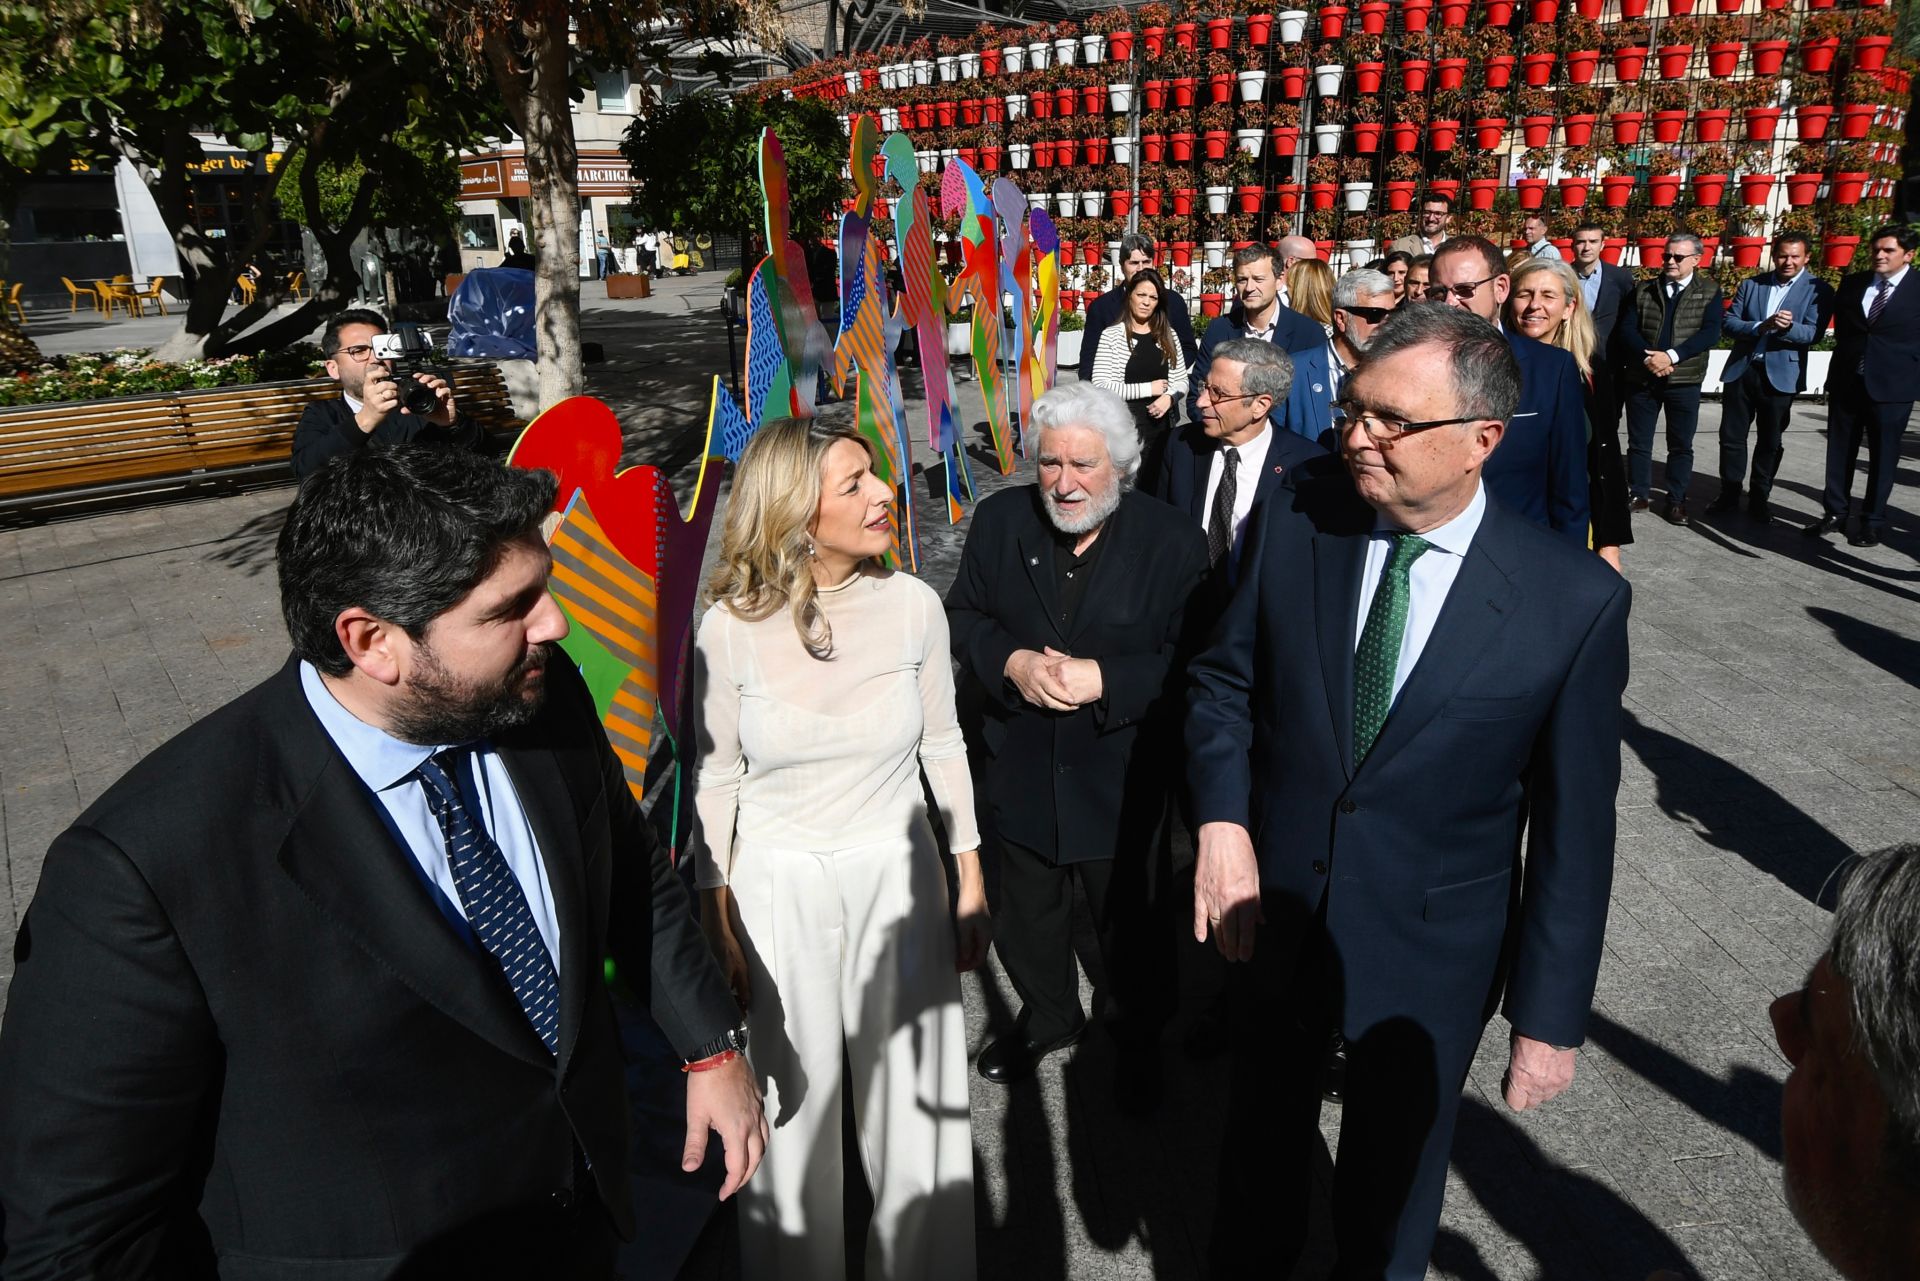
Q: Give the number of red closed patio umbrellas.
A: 0